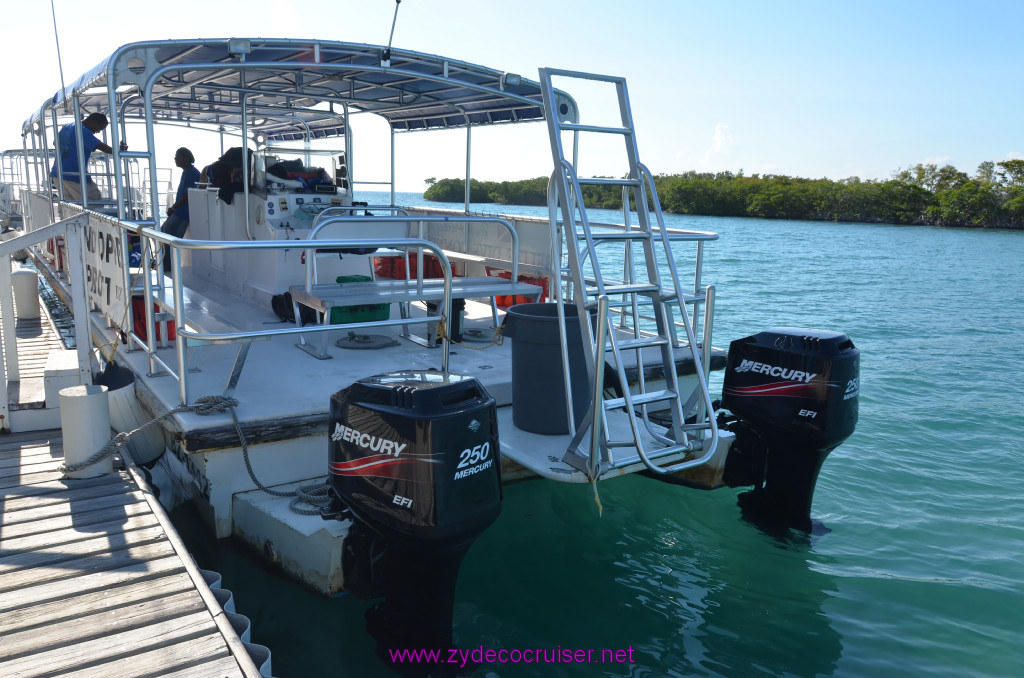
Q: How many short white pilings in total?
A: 2